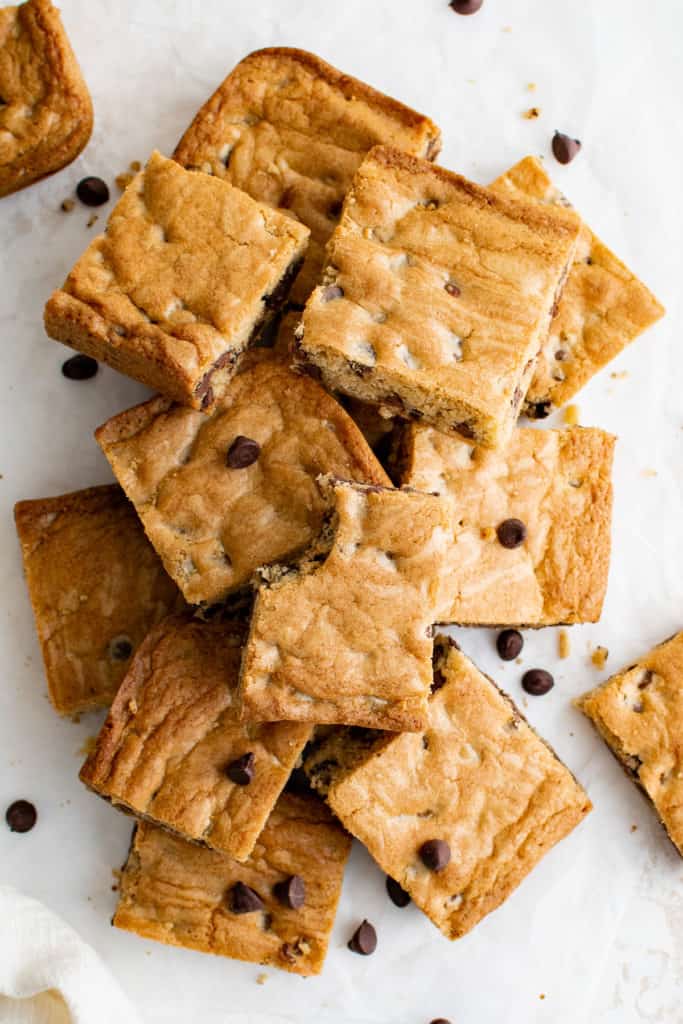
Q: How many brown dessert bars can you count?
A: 13